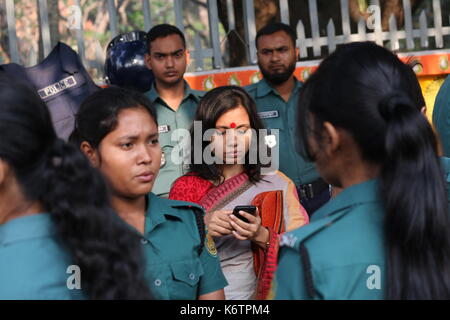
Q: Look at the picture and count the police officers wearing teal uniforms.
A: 5